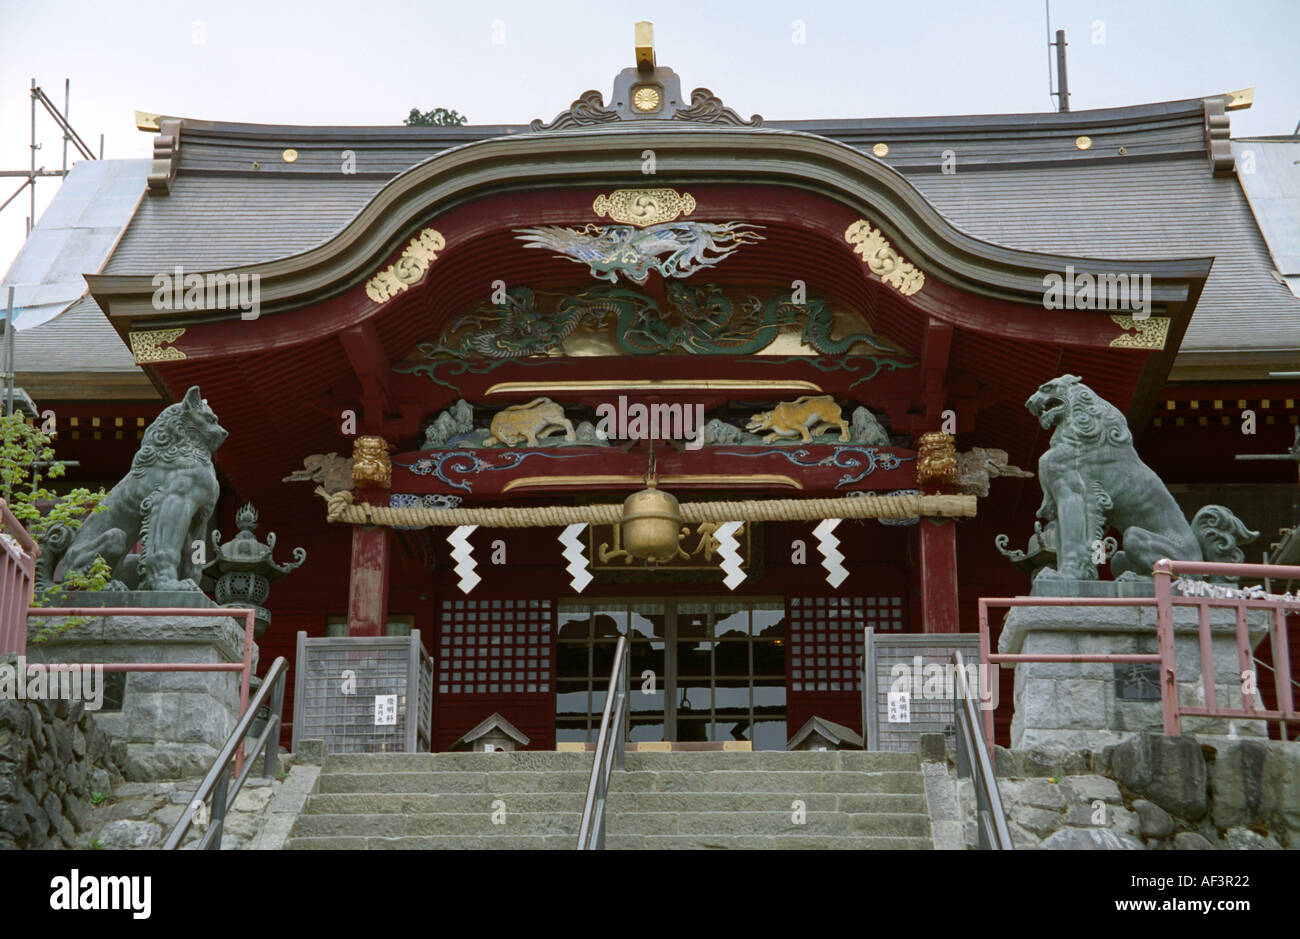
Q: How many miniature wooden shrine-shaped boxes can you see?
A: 2